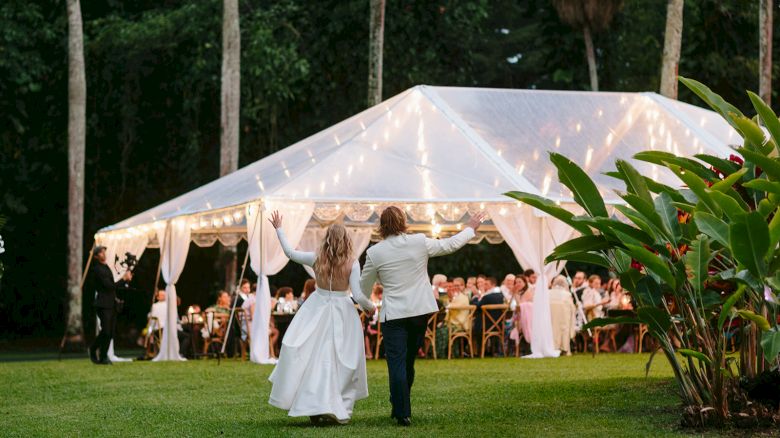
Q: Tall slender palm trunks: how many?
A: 6